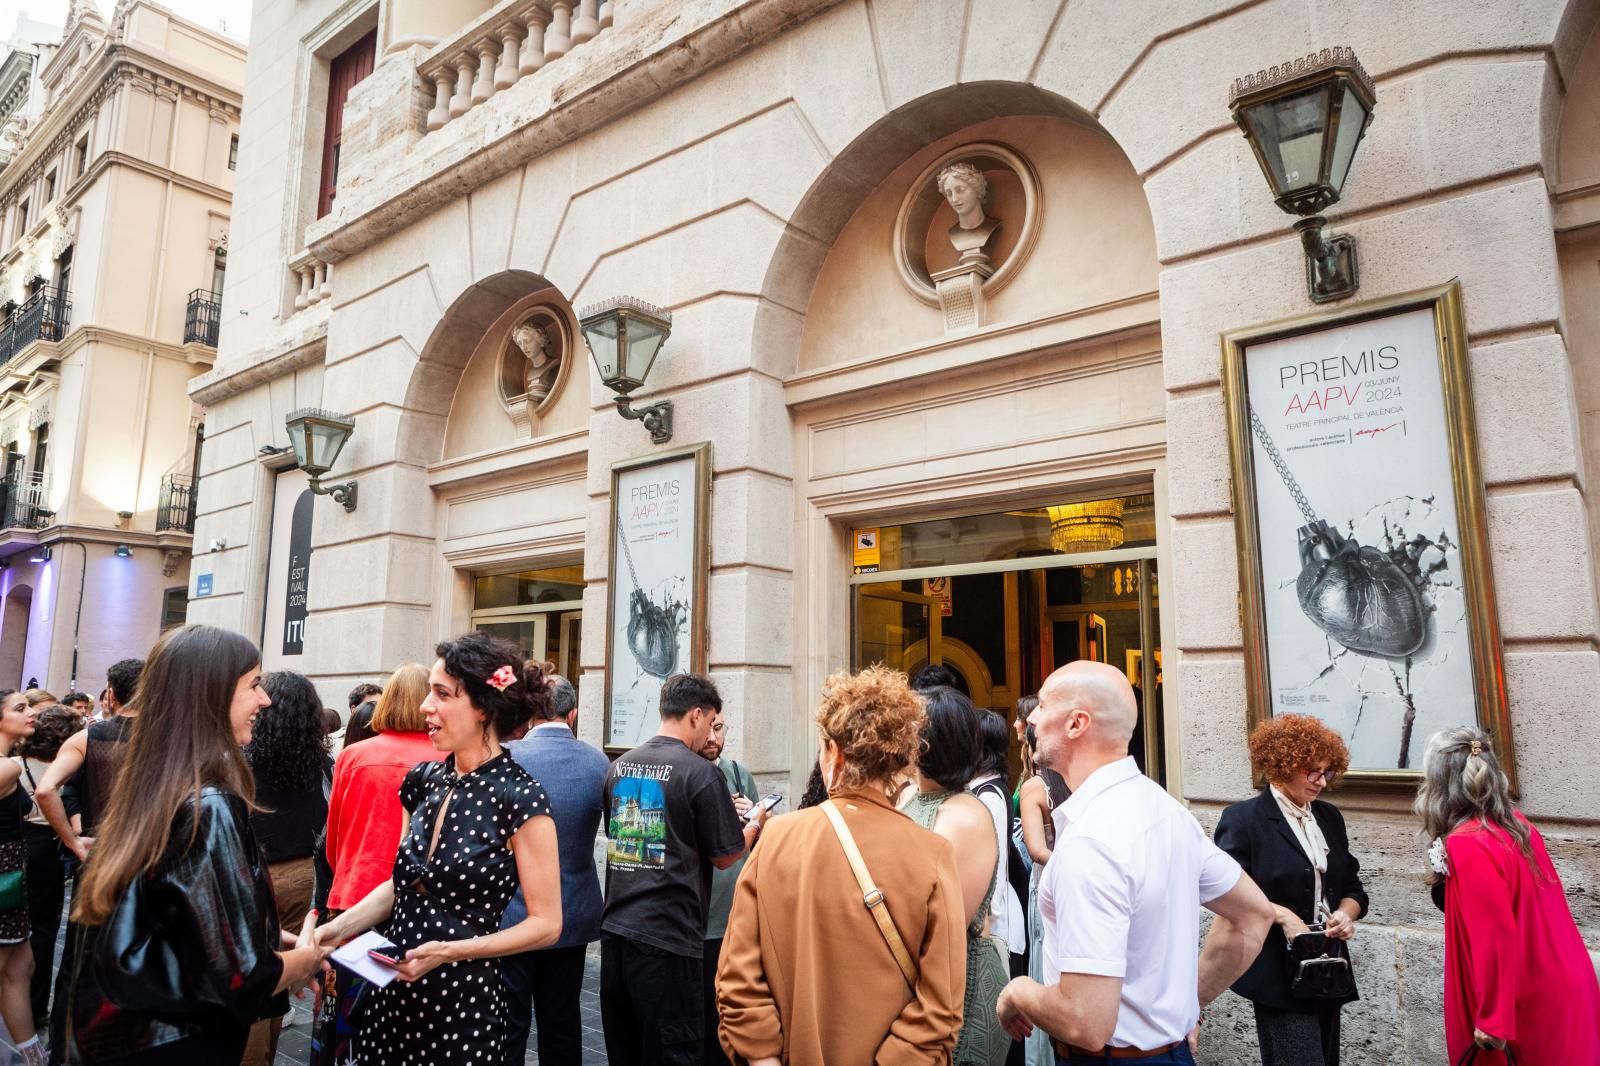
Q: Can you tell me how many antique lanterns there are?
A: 3